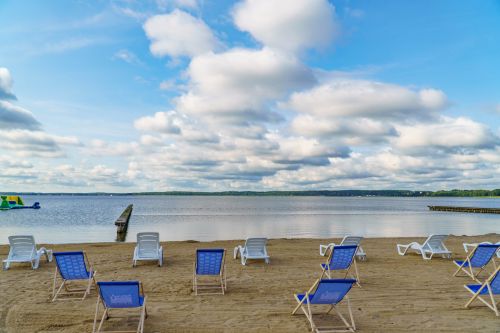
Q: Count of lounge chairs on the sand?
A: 13